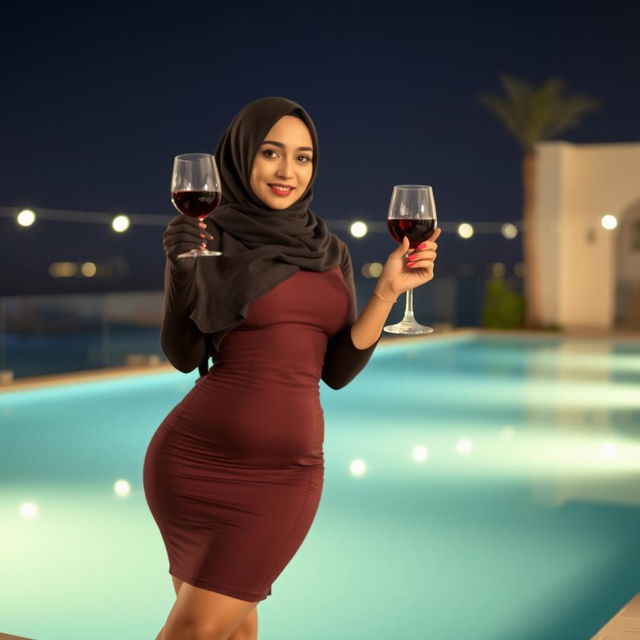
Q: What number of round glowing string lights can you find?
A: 6